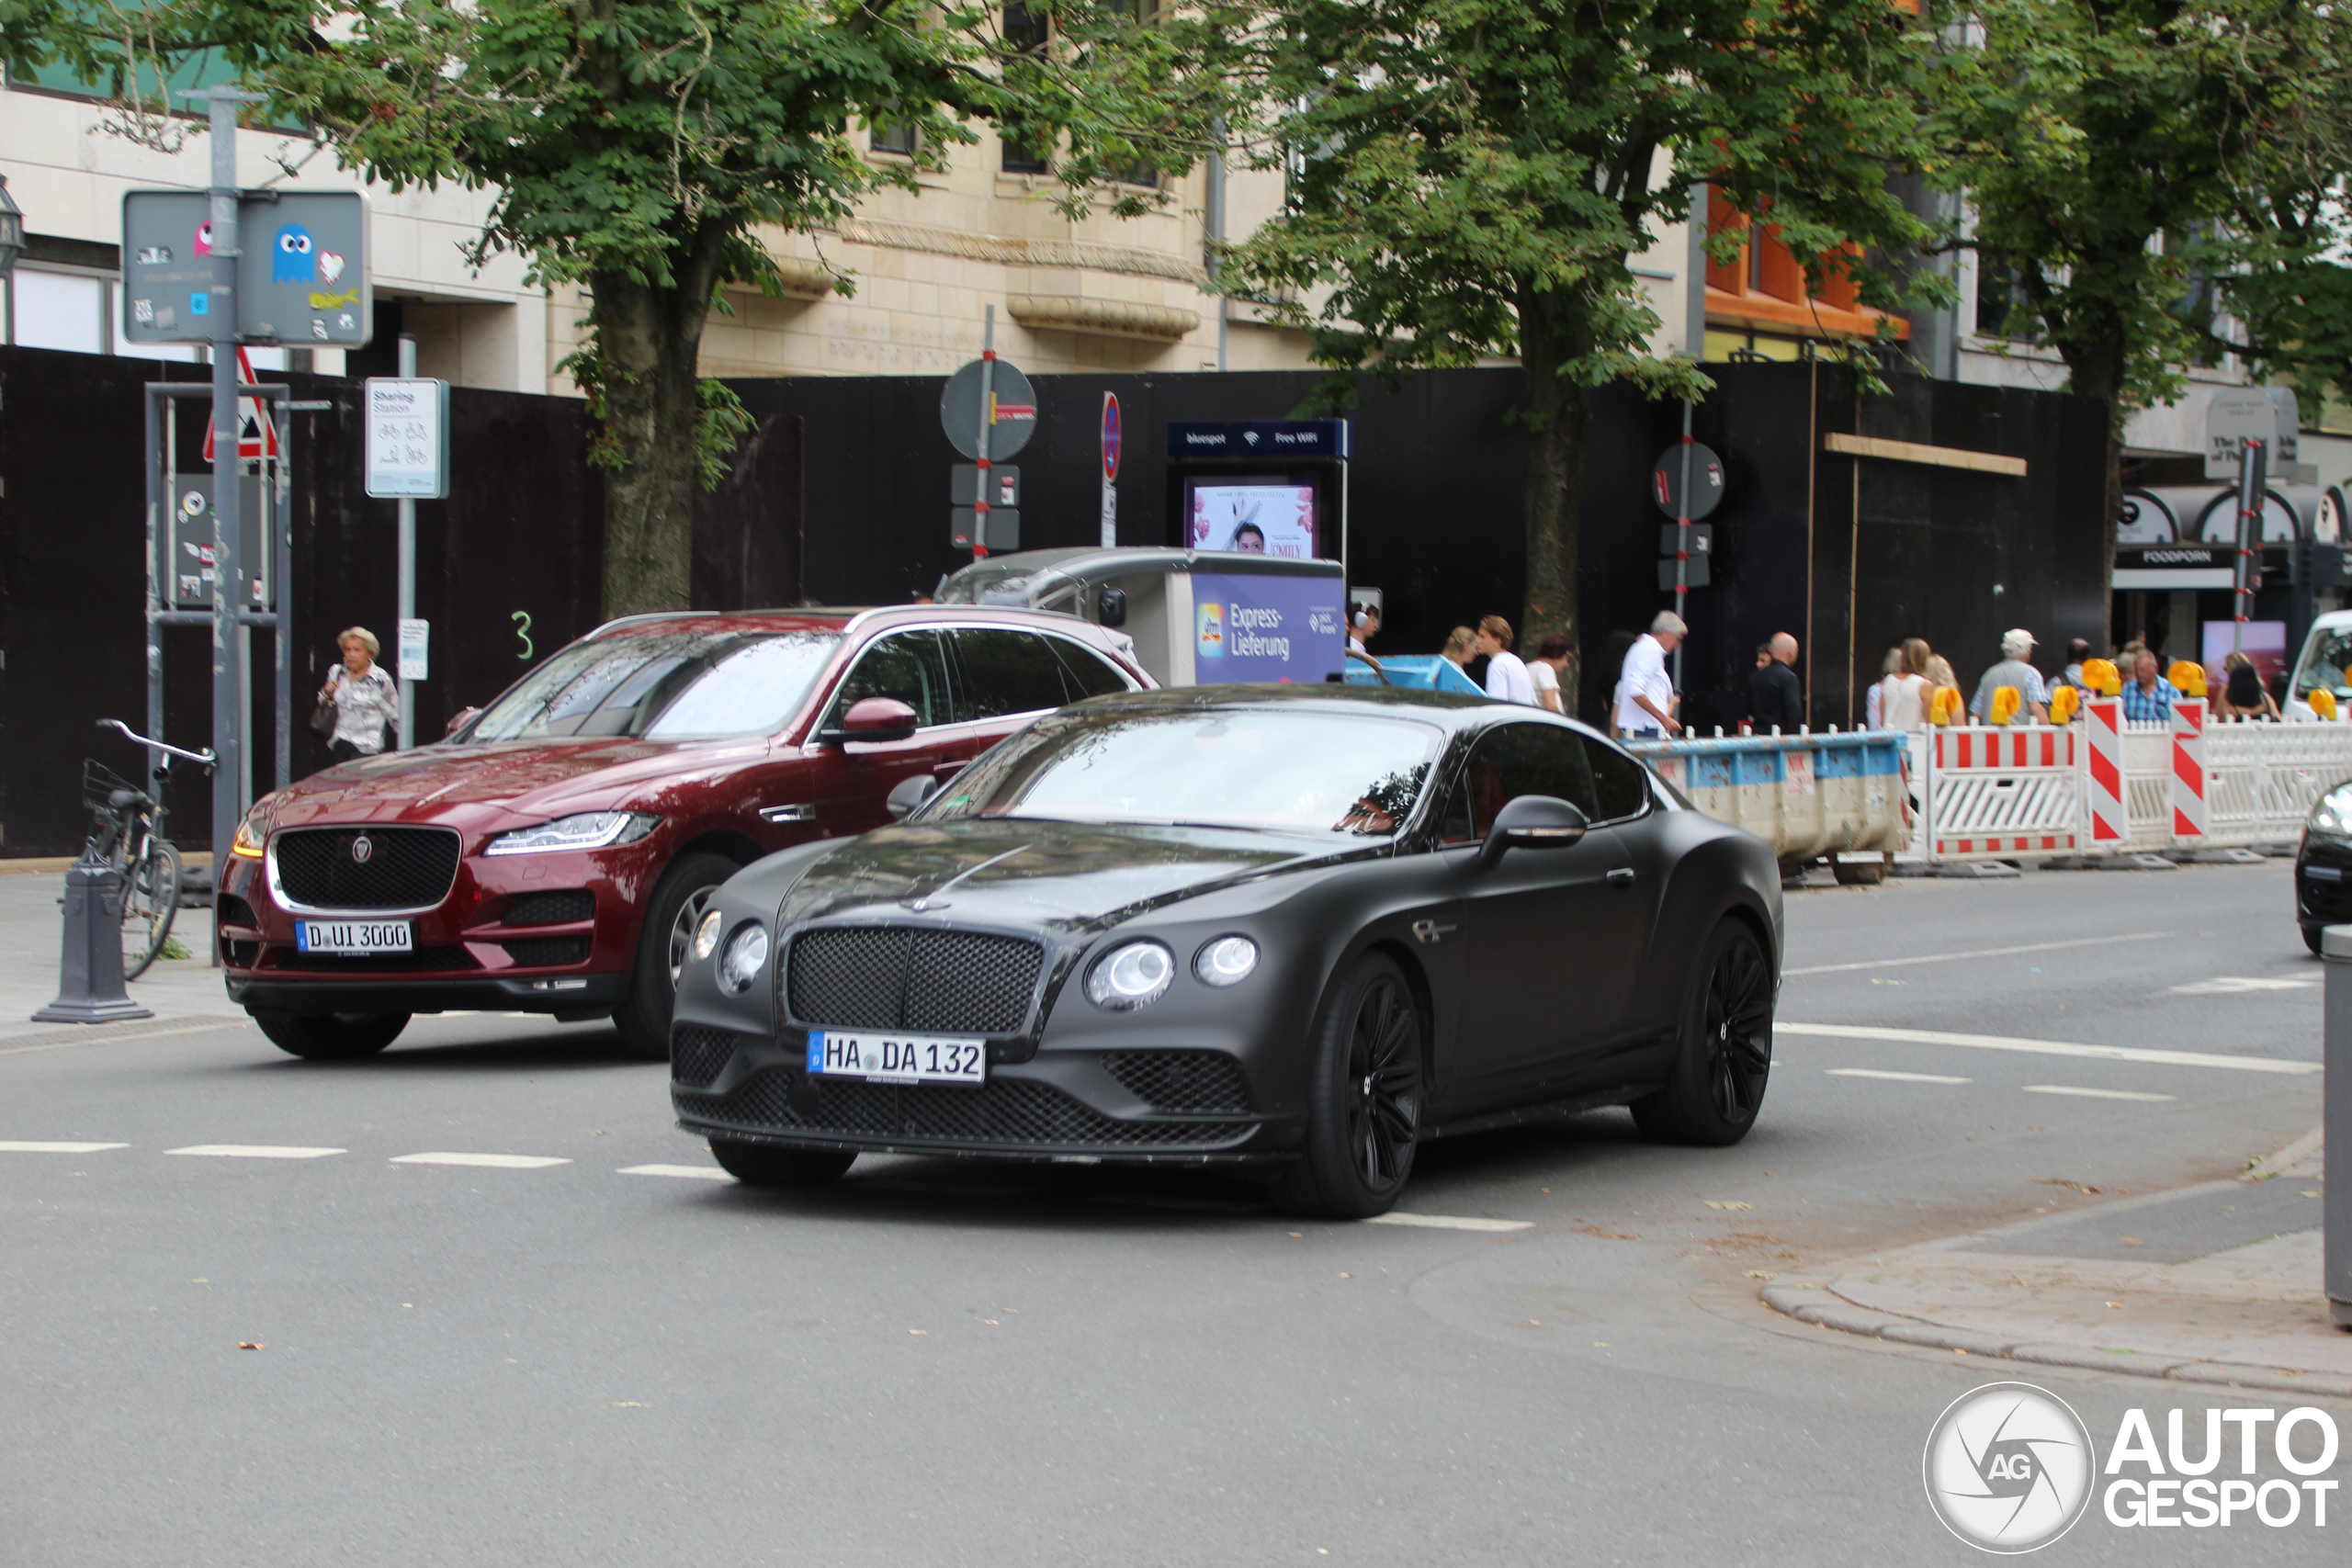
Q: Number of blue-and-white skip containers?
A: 1